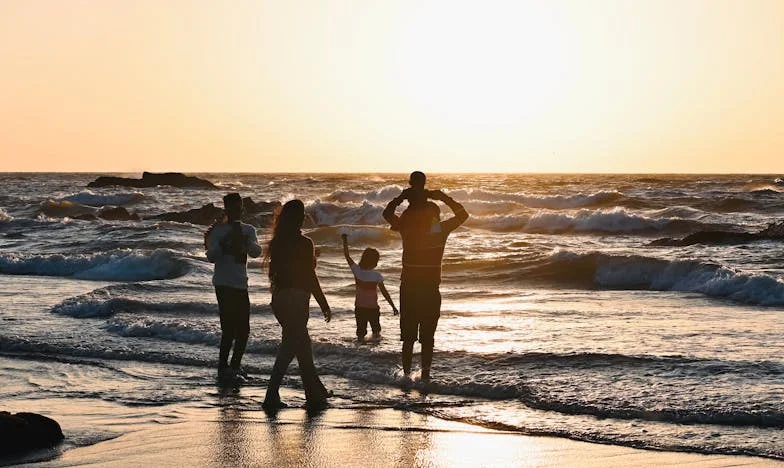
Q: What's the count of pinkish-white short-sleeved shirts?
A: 1